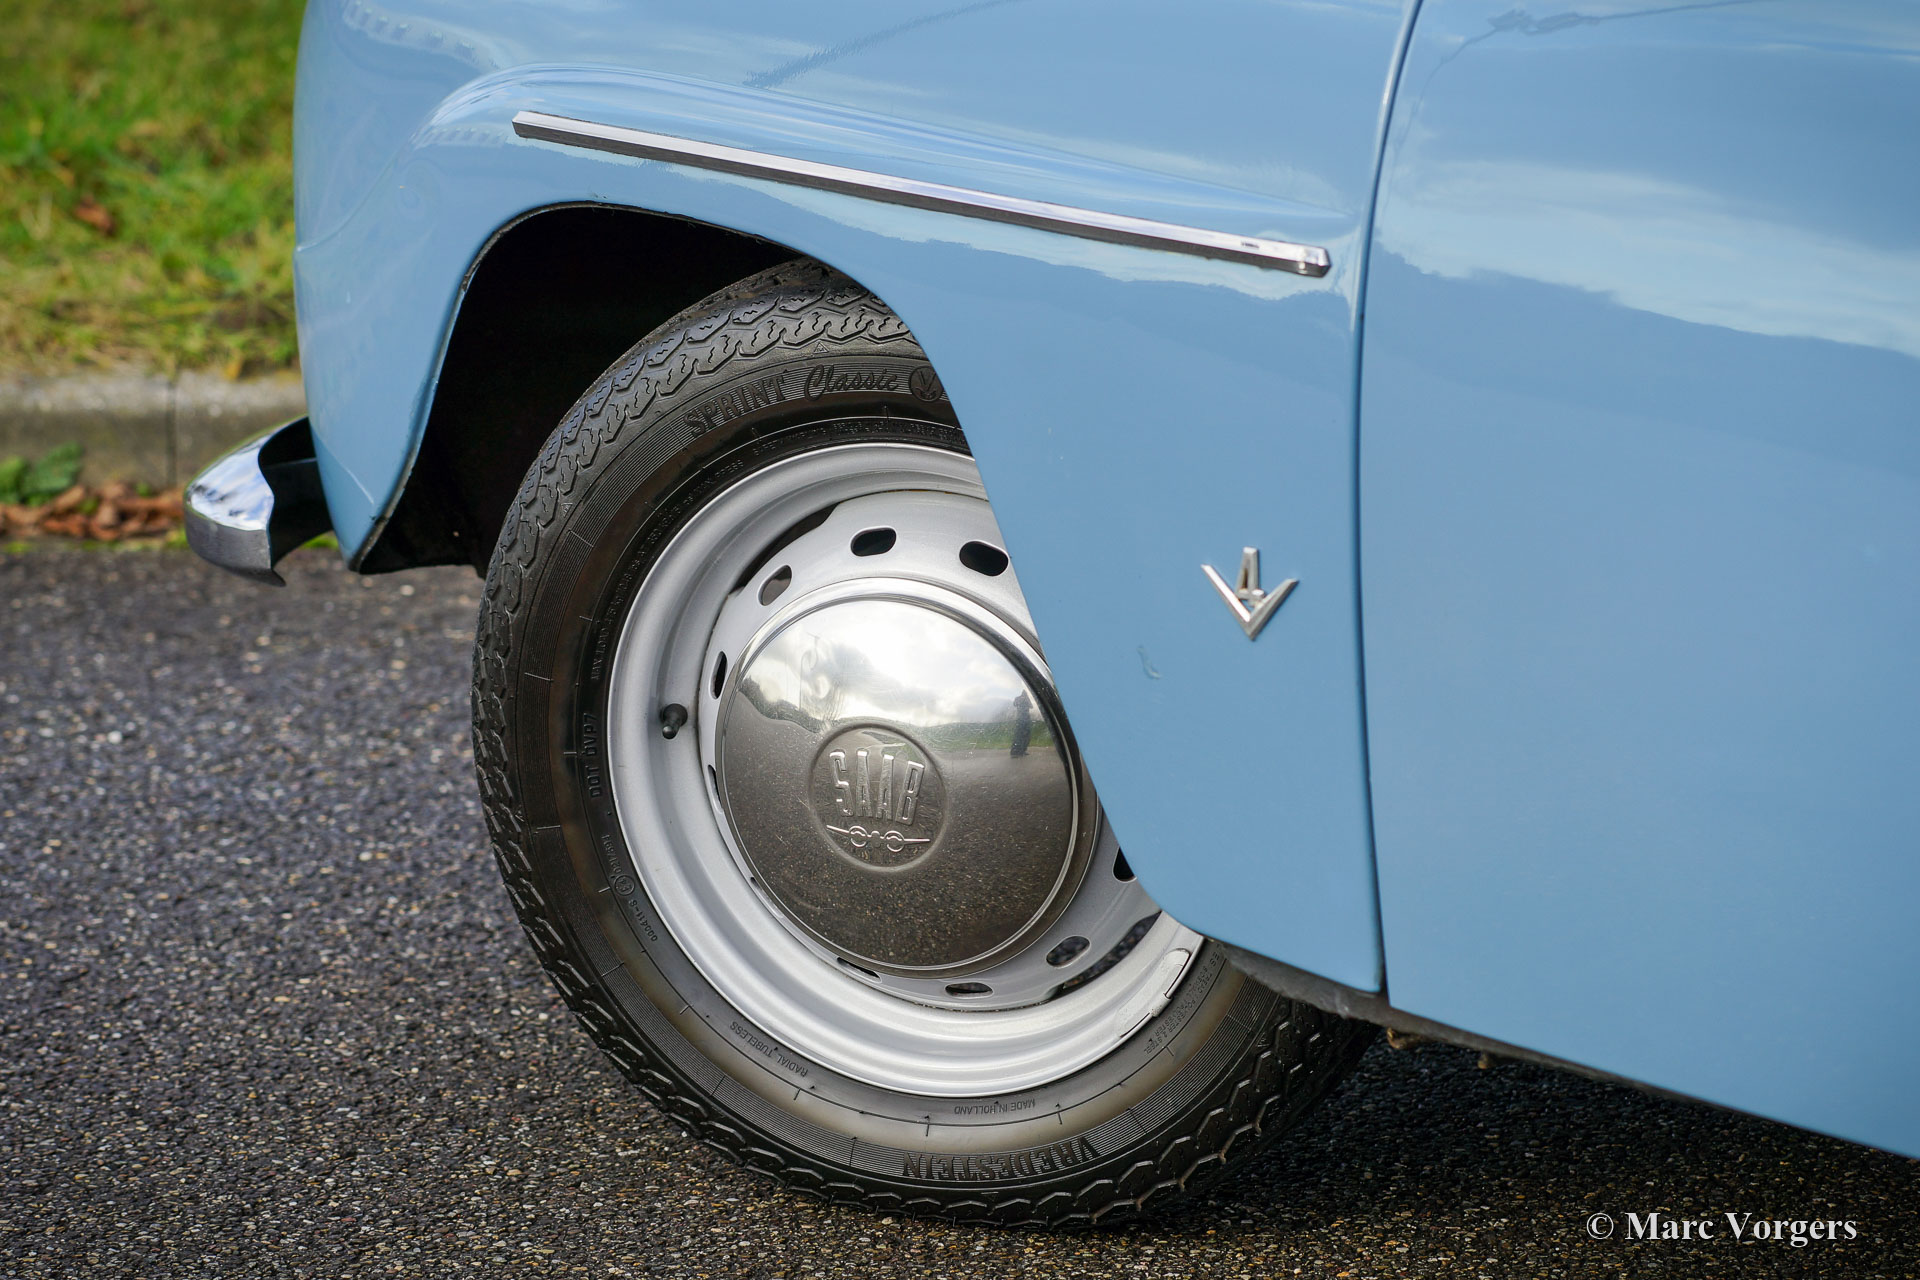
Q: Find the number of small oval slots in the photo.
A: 10